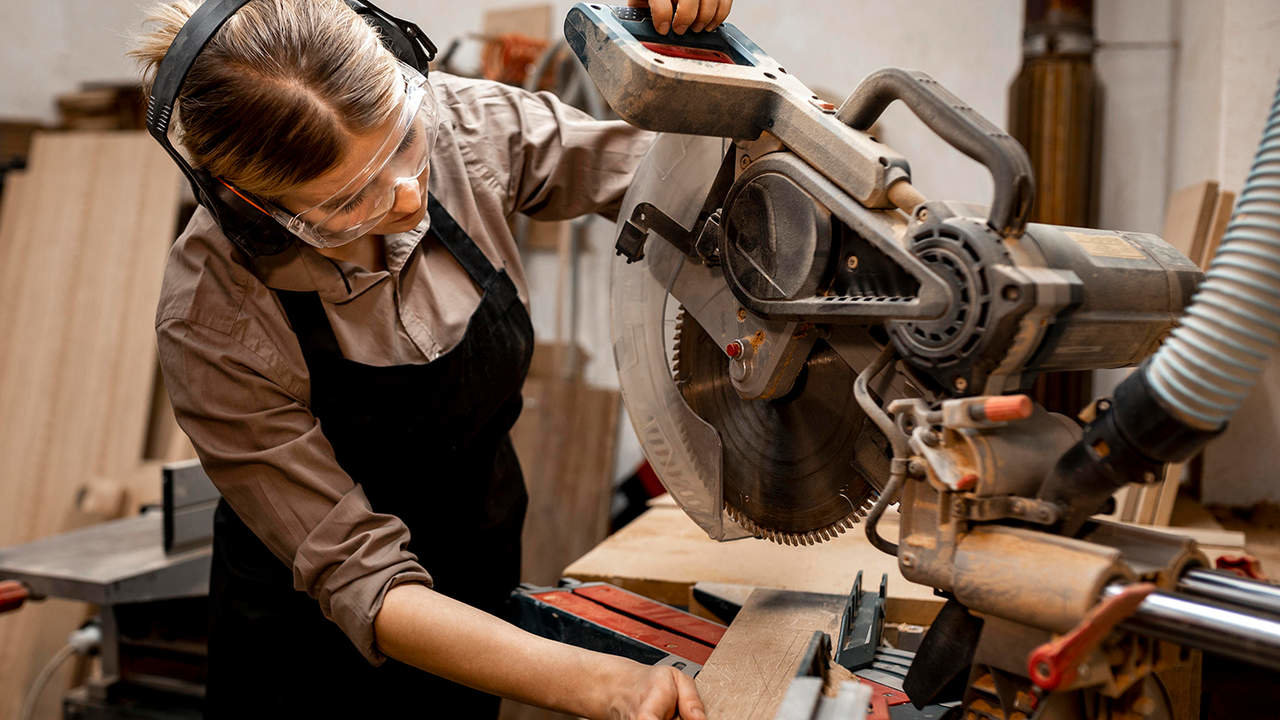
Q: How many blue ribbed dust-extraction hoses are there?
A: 1